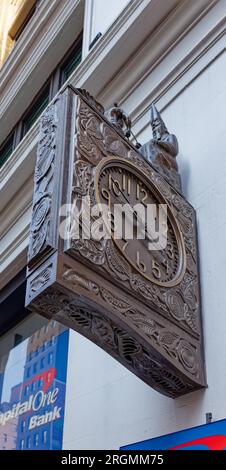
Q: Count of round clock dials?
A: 1